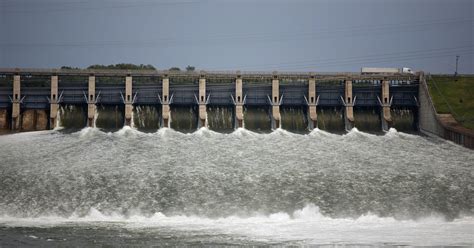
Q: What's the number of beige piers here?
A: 11